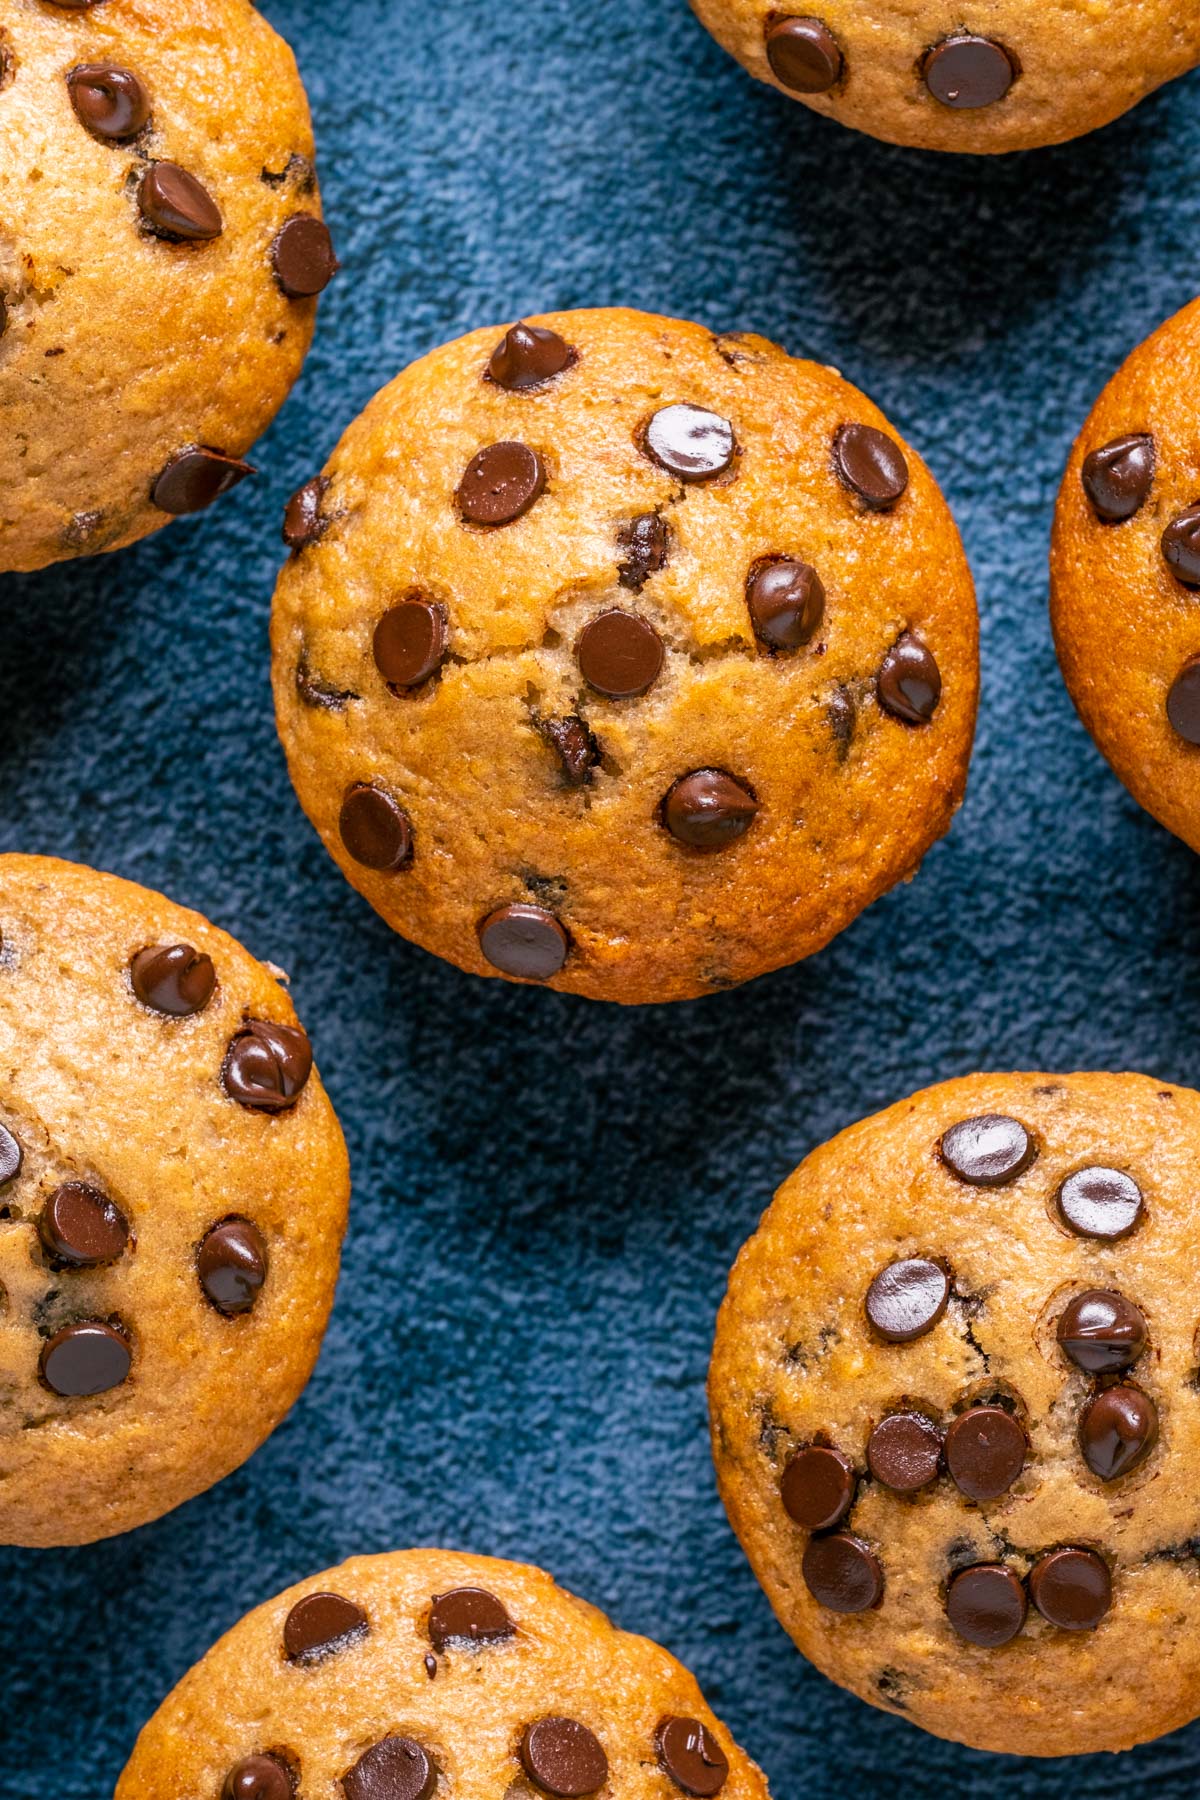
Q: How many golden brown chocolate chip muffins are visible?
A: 7